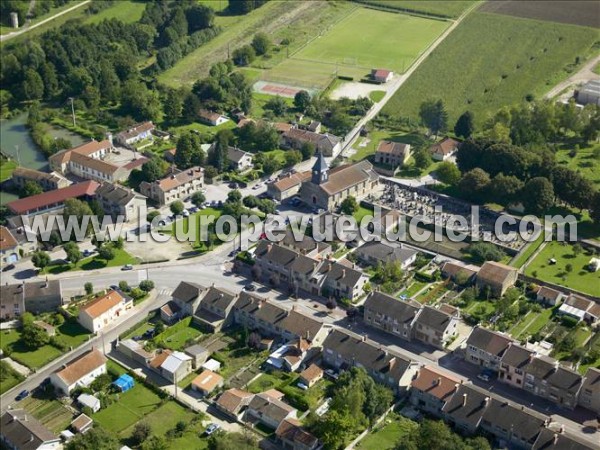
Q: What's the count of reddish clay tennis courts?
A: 1